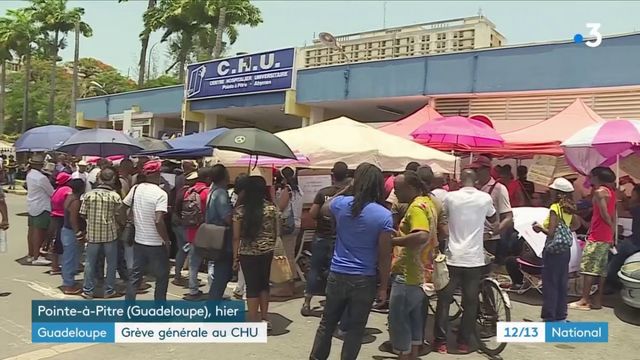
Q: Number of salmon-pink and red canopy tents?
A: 2